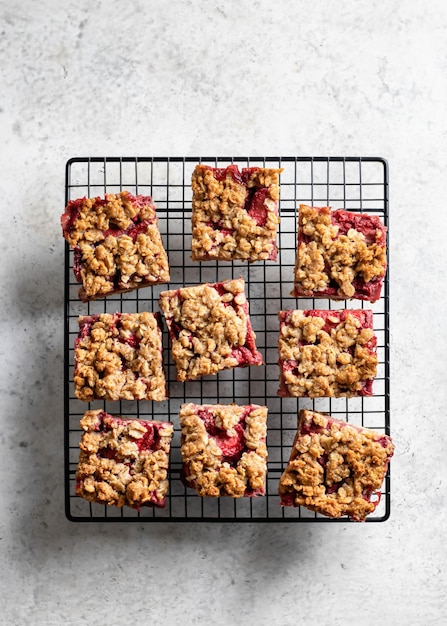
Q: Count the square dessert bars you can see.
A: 9